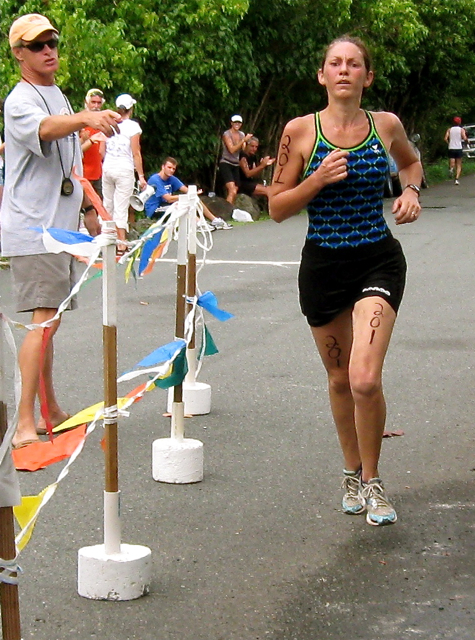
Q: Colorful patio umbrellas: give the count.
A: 0